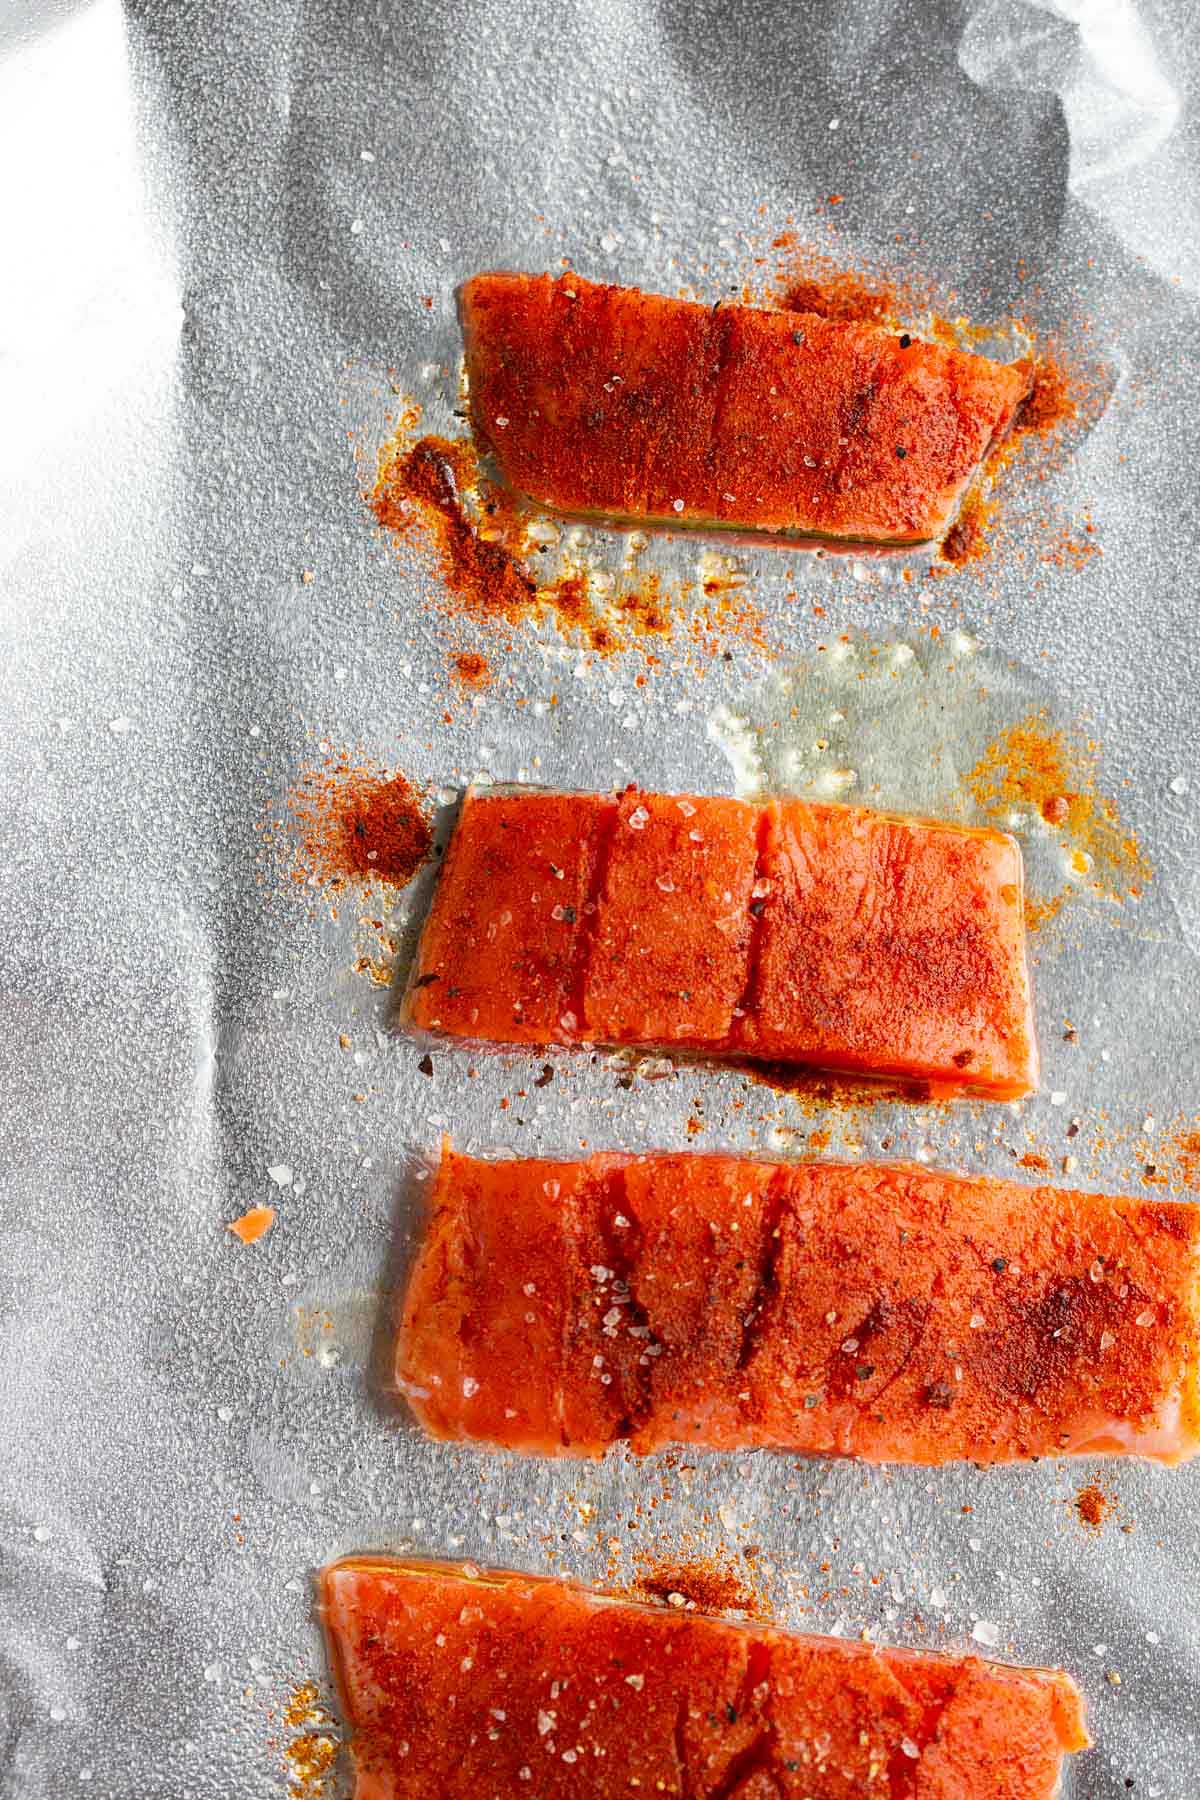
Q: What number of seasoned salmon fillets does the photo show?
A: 4